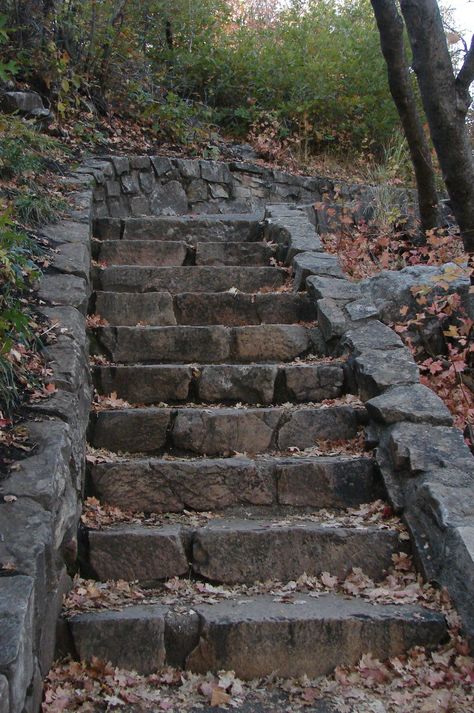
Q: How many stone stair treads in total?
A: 10